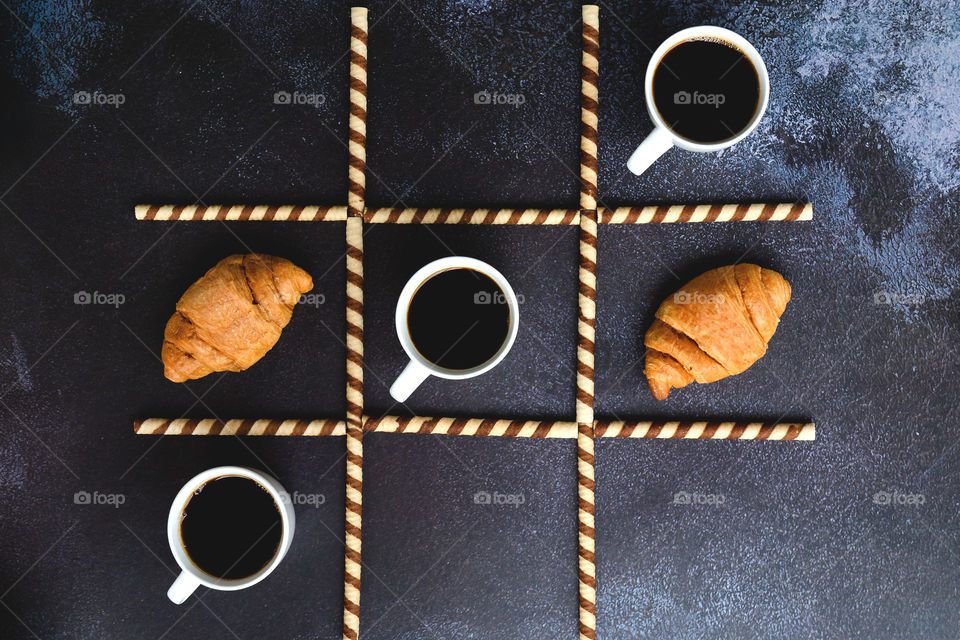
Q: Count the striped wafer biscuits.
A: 12